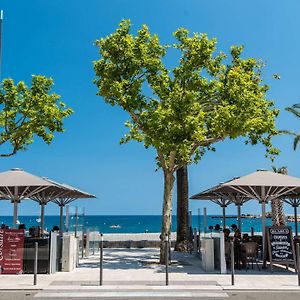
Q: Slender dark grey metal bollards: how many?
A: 5